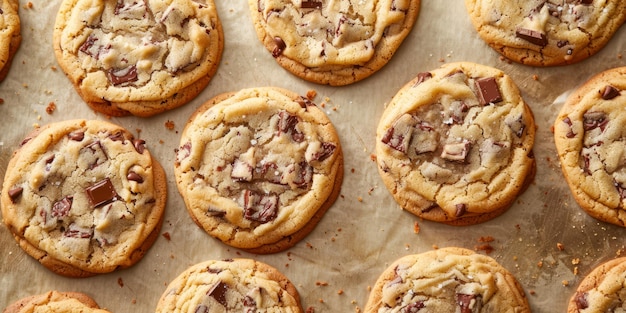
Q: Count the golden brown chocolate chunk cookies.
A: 12